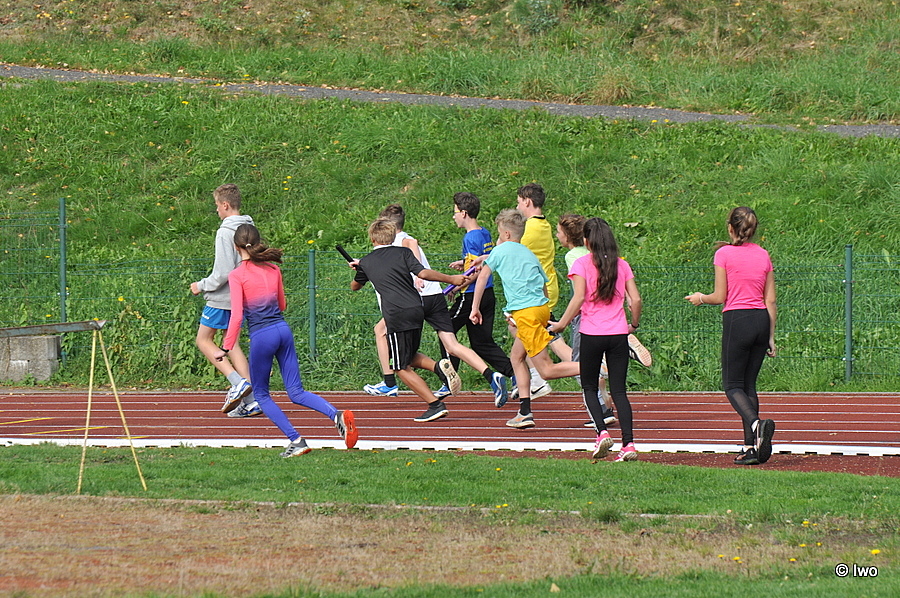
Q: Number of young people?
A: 10